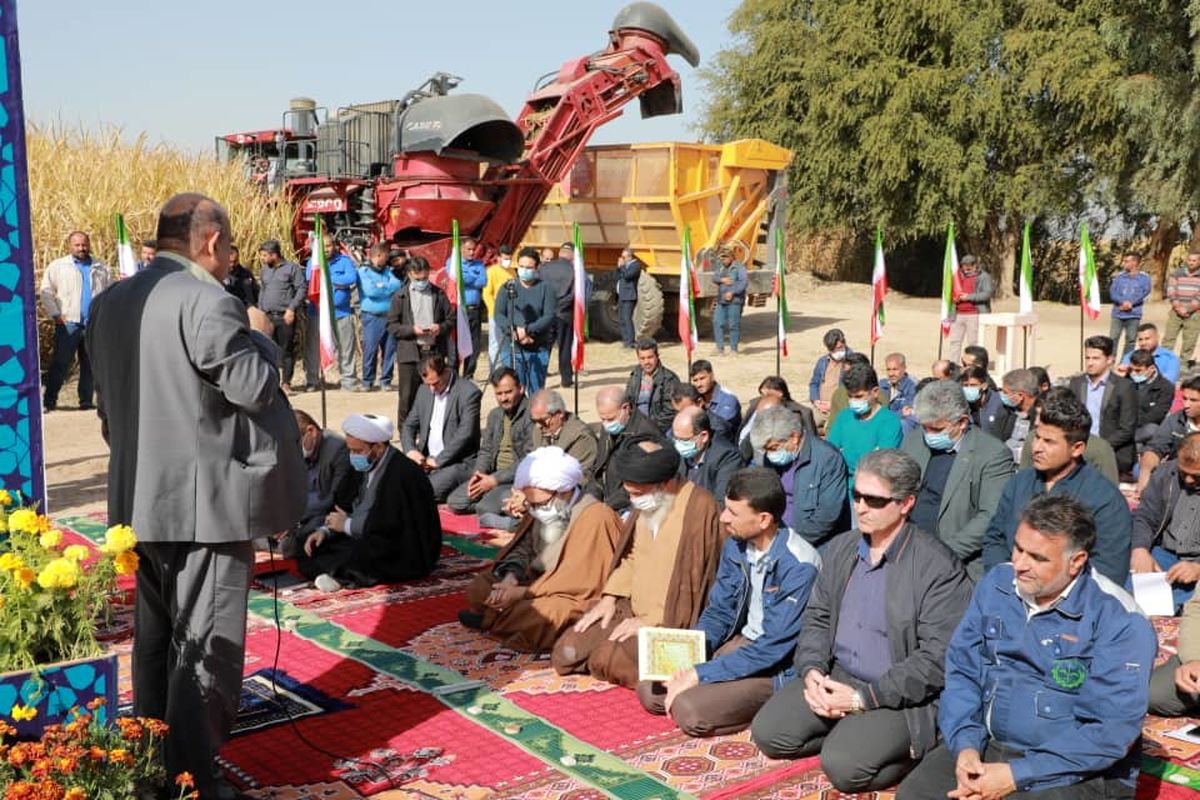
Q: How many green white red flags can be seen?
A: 10